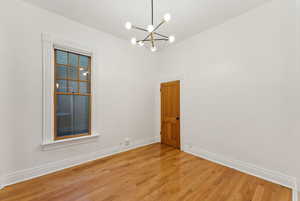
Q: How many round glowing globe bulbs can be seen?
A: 7